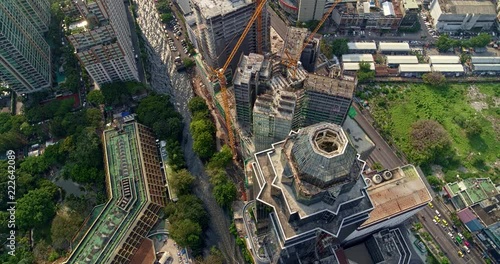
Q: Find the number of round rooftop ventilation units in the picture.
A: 3